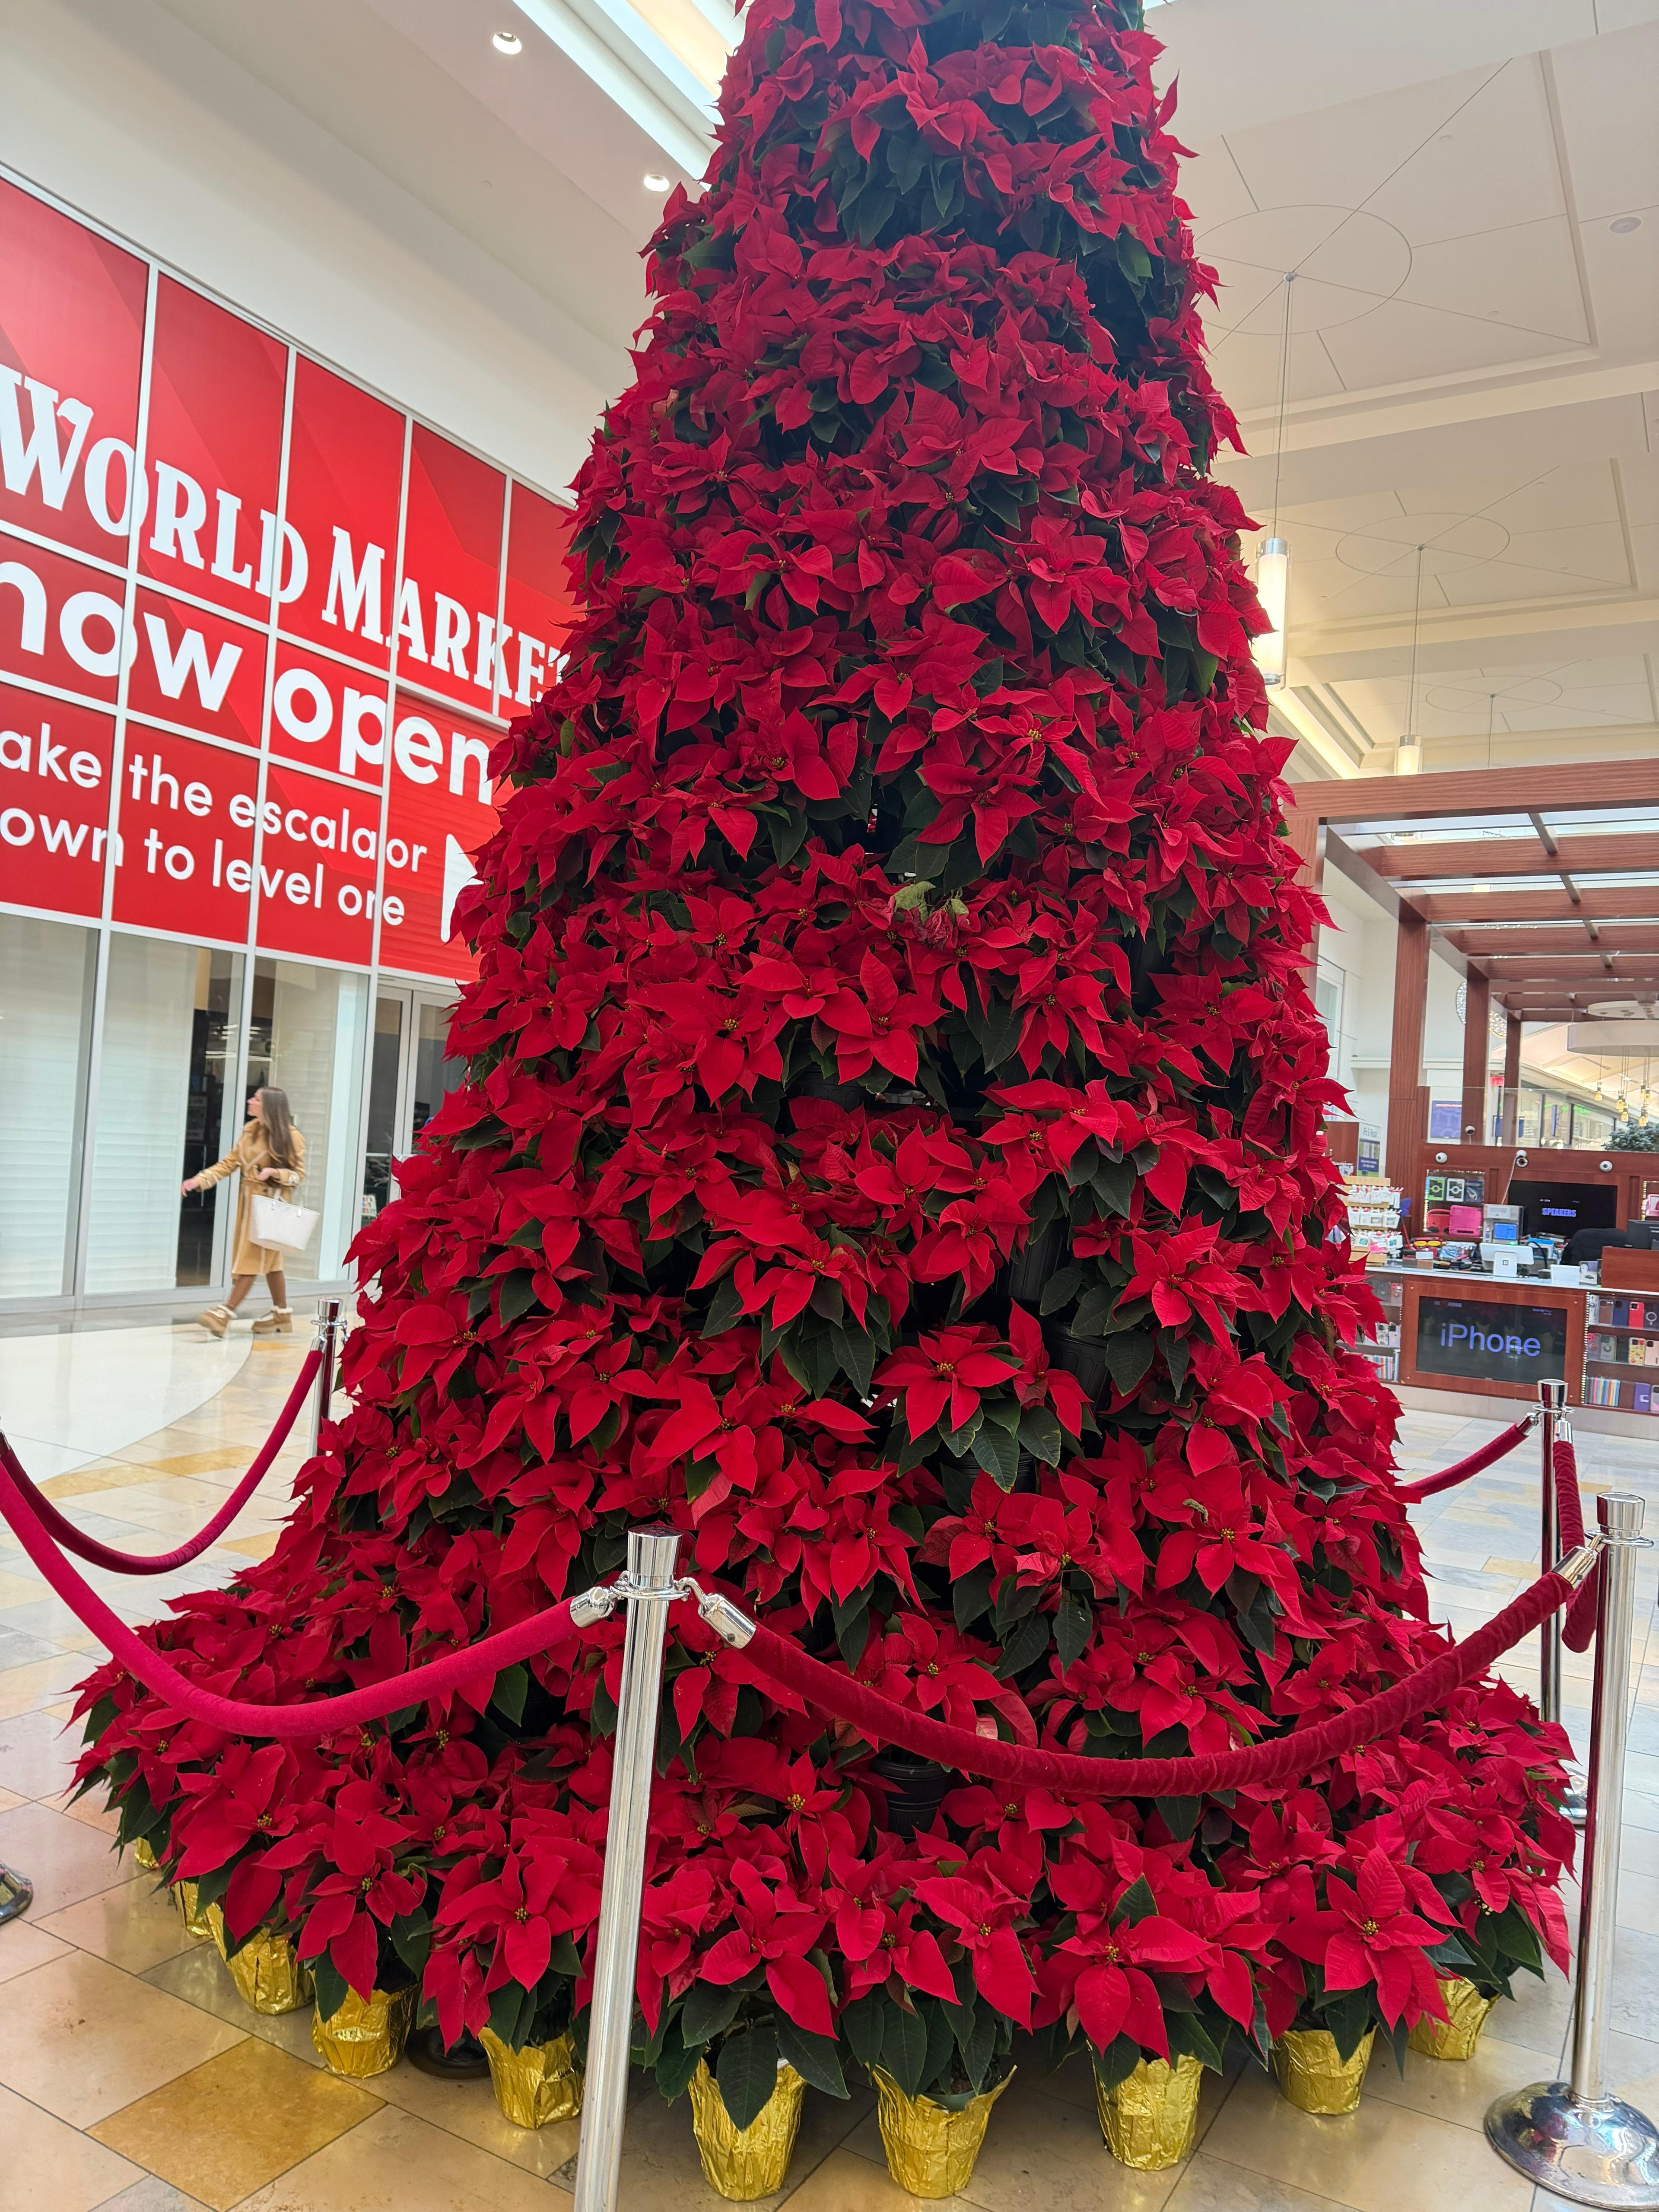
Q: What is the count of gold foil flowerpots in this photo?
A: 10